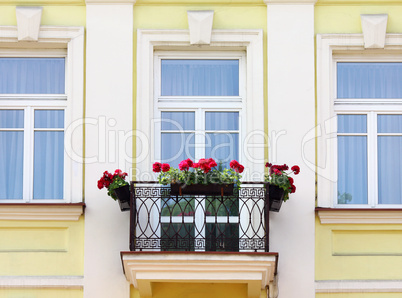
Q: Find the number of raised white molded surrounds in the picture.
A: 3